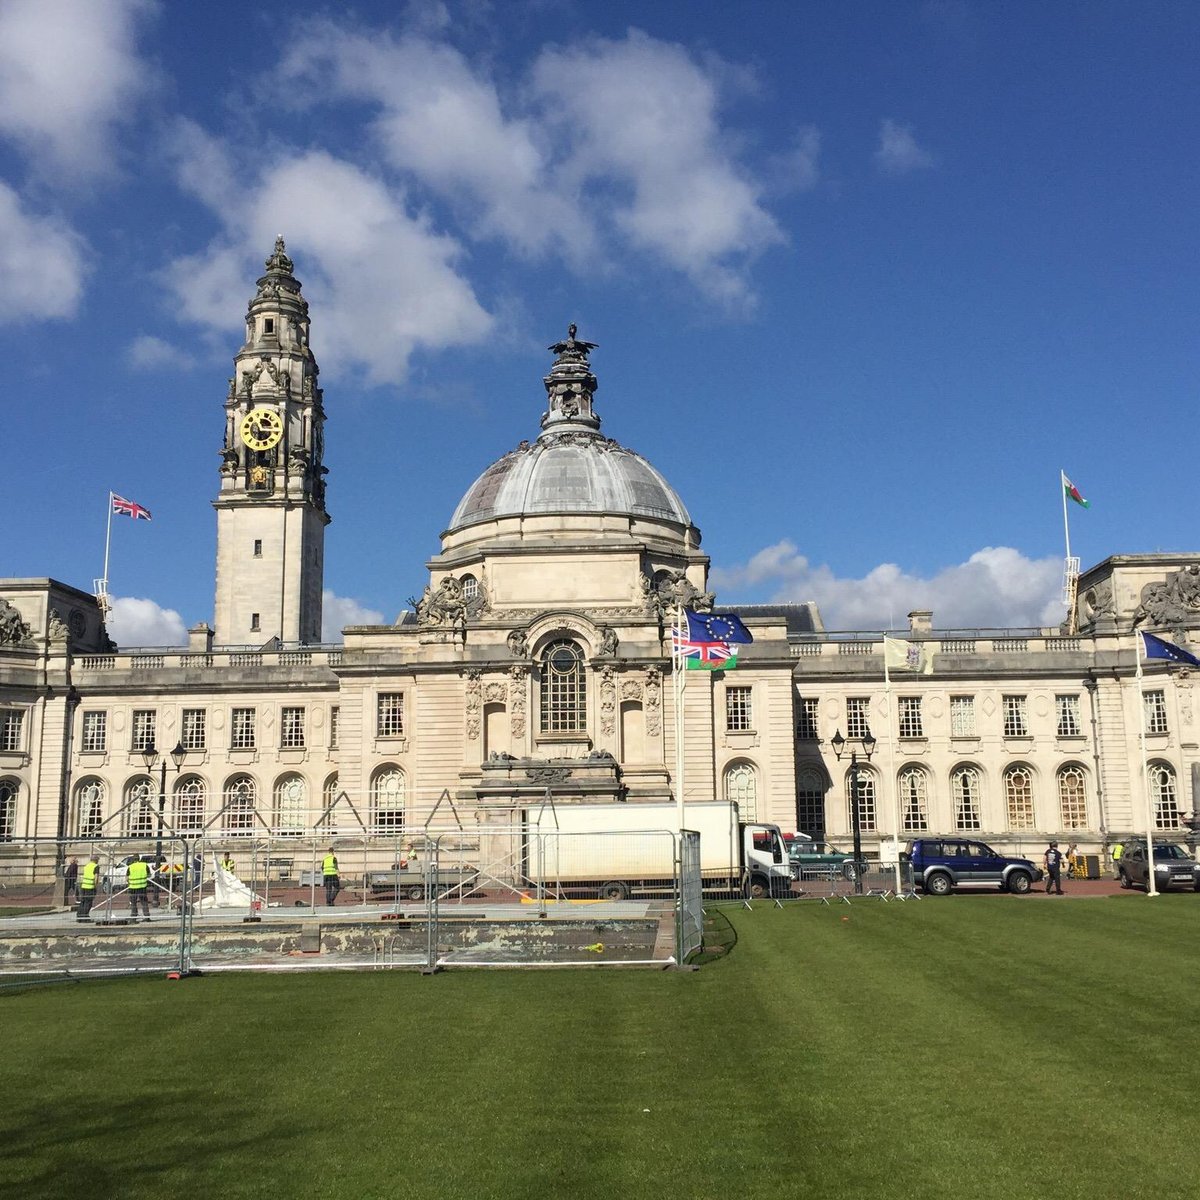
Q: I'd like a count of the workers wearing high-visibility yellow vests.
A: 6